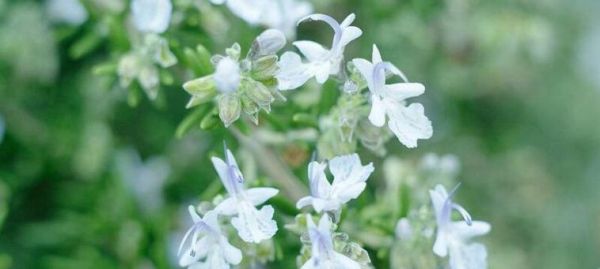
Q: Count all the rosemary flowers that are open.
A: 7